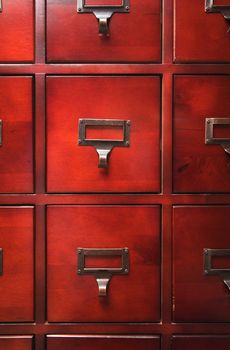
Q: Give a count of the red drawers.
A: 12